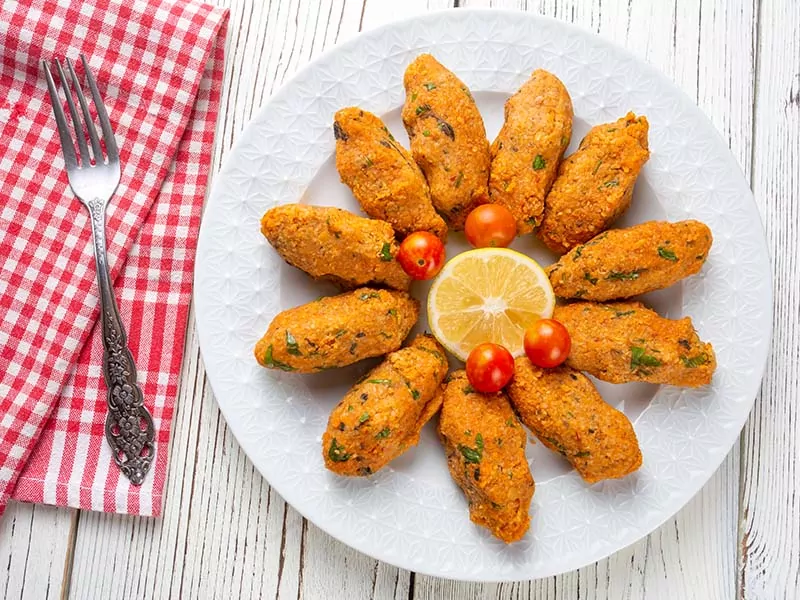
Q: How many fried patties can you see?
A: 11